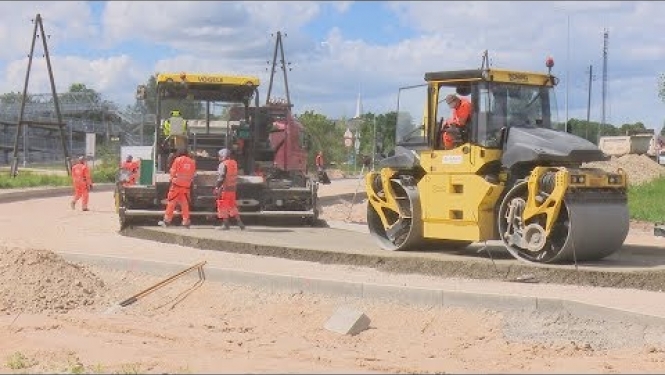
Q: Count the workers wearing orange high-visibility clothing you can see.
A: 6